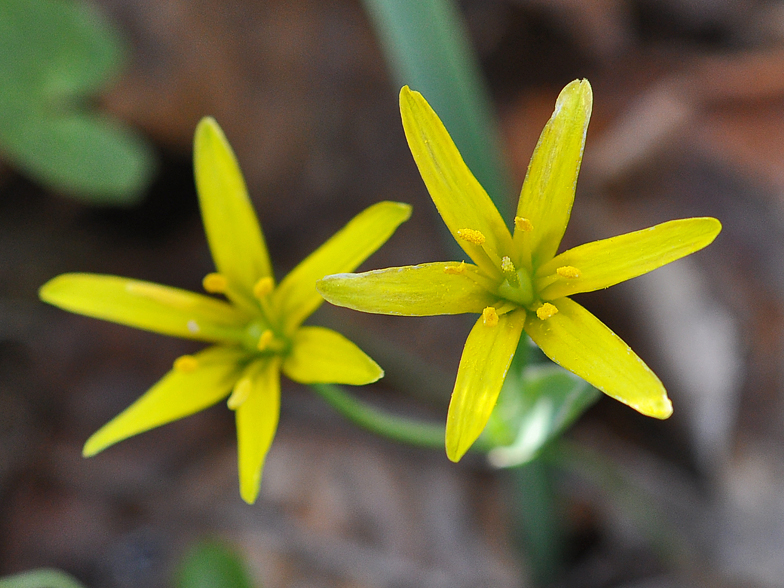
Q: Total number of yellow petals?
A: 12